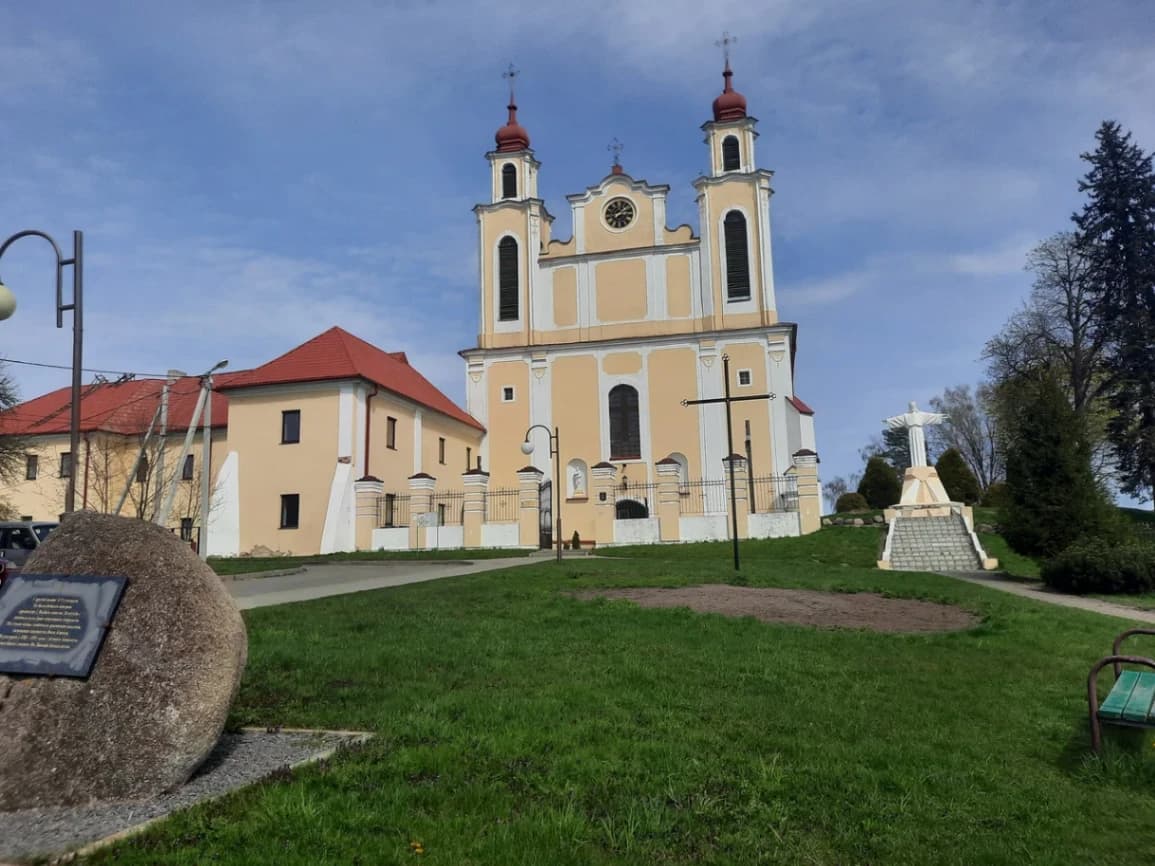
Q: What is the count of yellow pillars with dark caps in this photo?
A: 8